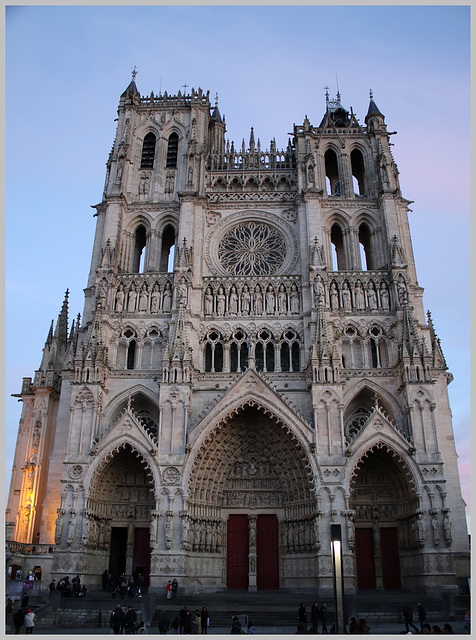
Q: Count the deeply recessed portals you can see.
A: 3